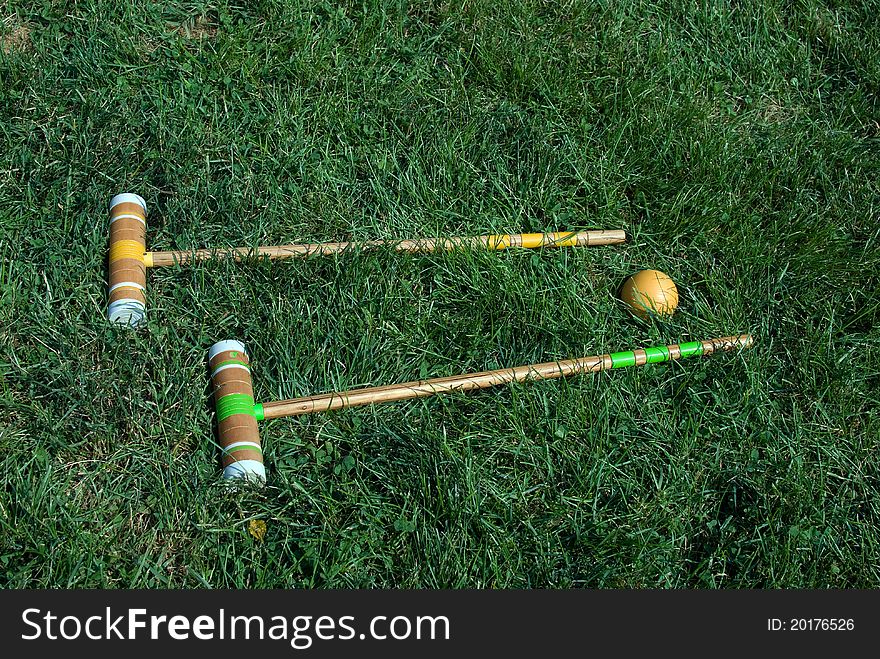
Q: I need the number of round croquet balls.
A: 1